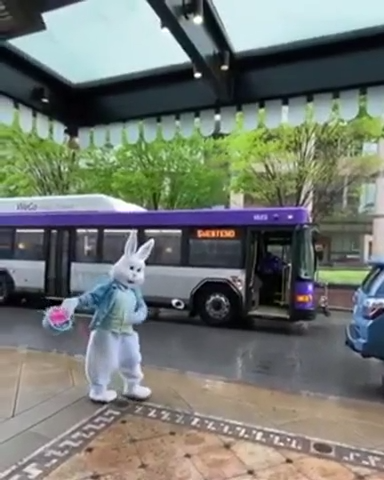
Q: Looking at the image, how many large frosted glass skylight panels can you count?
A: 2